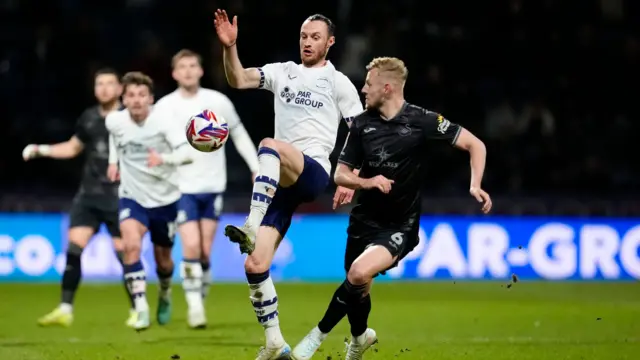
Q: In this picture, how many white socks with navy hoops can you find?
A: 6